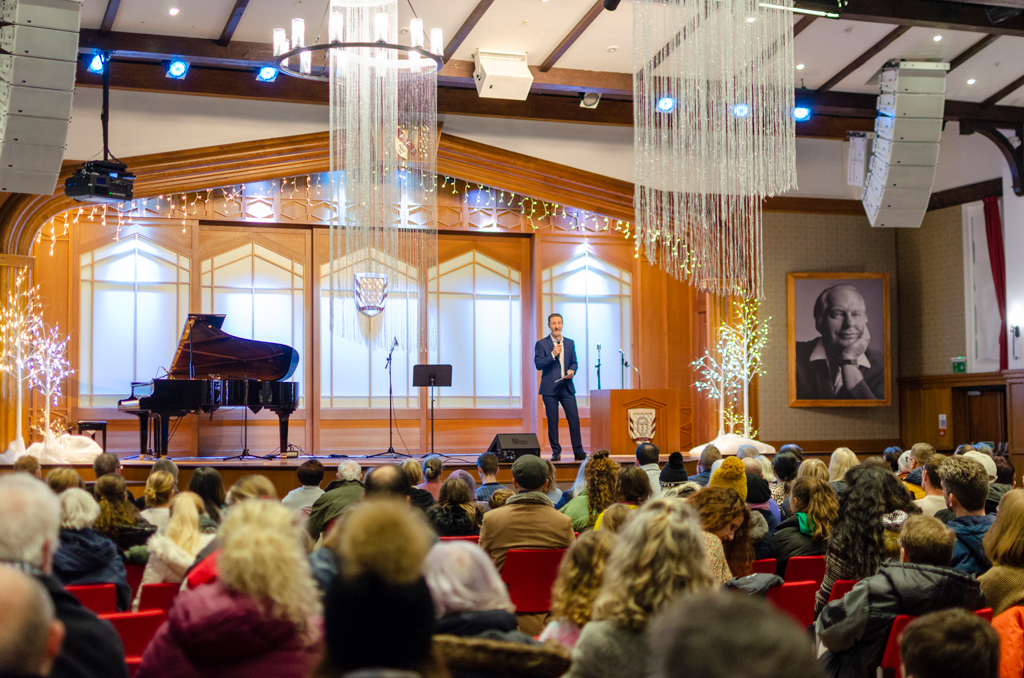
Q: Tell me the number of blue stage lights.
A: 6